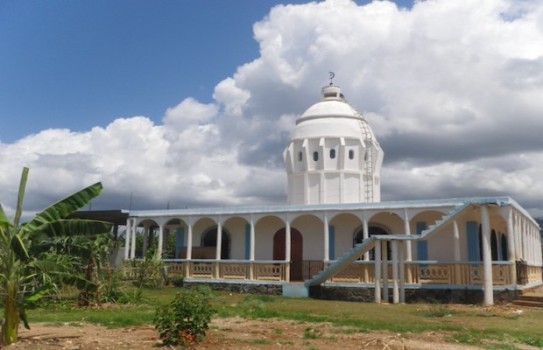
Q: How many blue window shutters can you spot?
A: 5